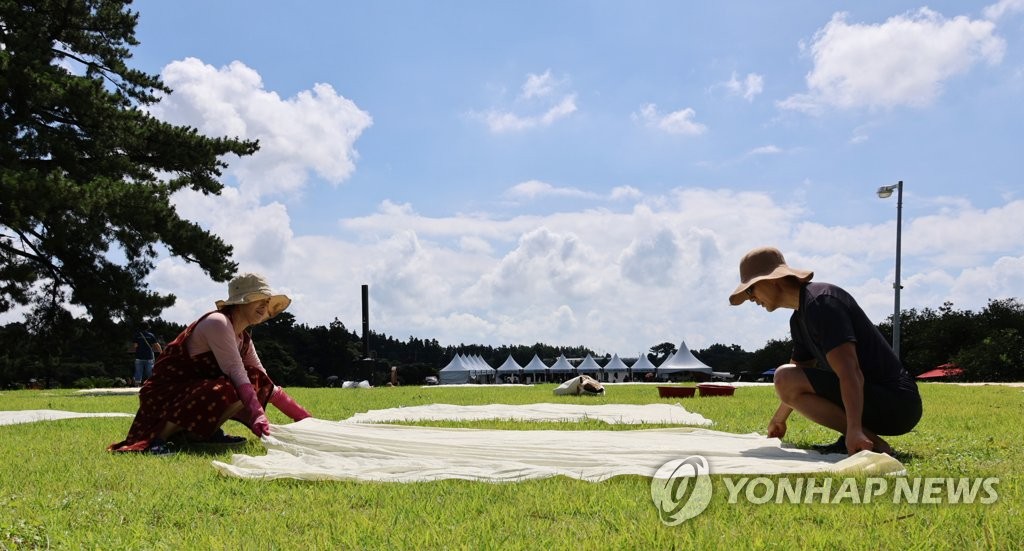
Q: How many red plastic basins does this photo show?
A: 2